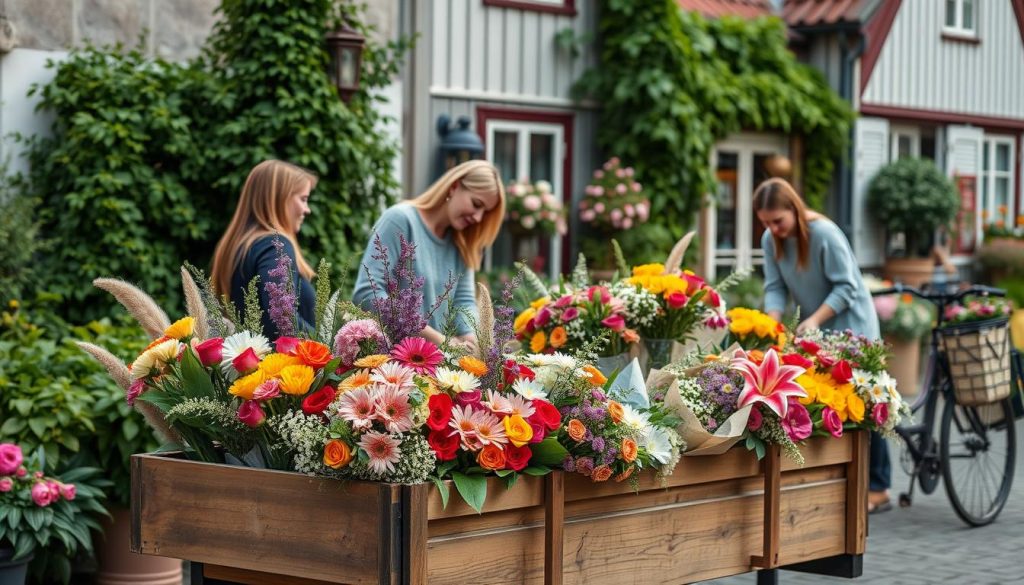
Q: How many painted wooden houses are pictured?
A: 2